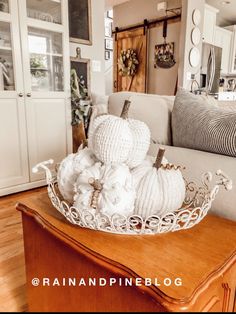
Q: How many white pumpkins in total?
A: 4